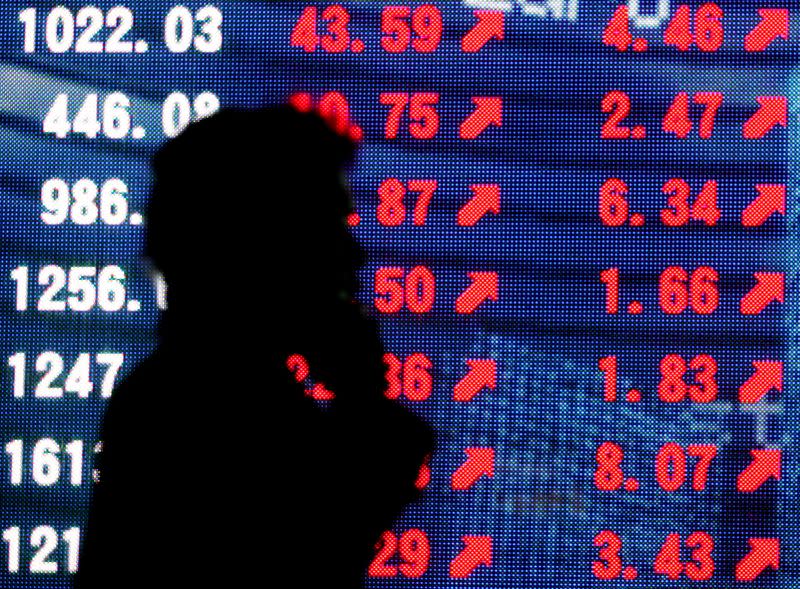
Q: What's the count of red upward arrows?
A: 14